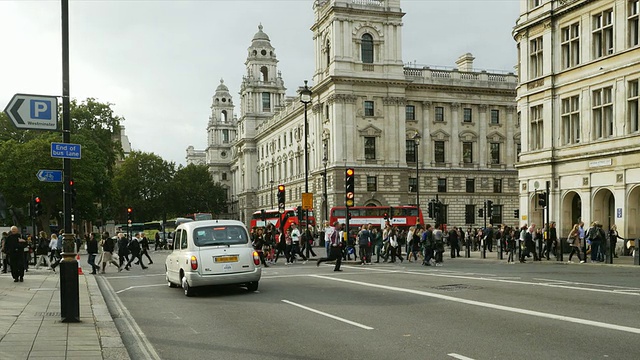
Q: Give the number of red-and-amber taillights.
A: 2